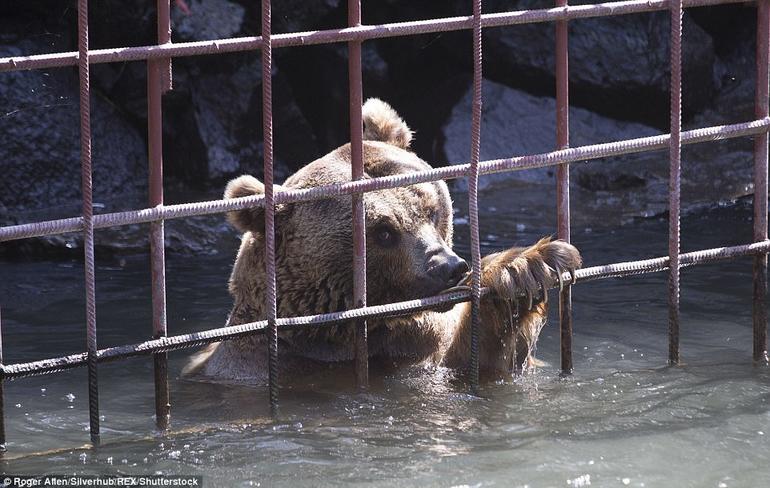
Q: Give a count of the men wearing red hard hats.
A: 0